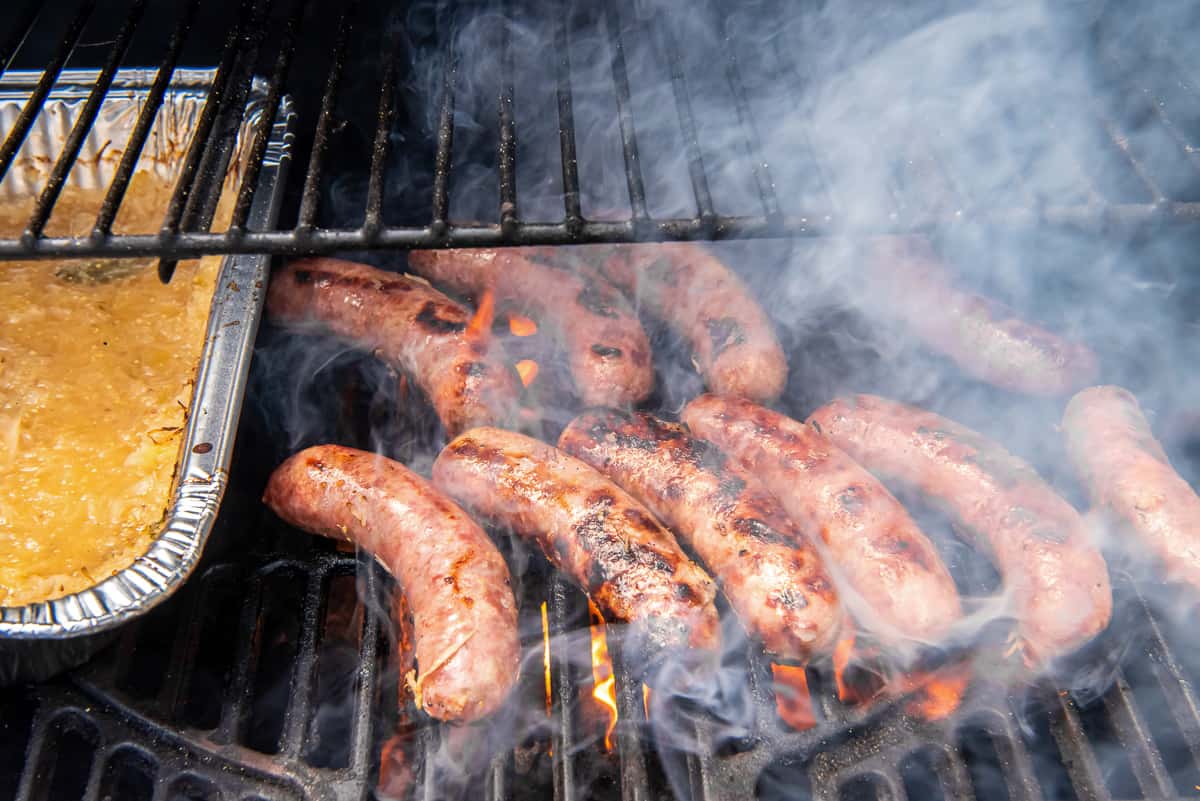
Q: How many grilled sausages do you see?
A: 10